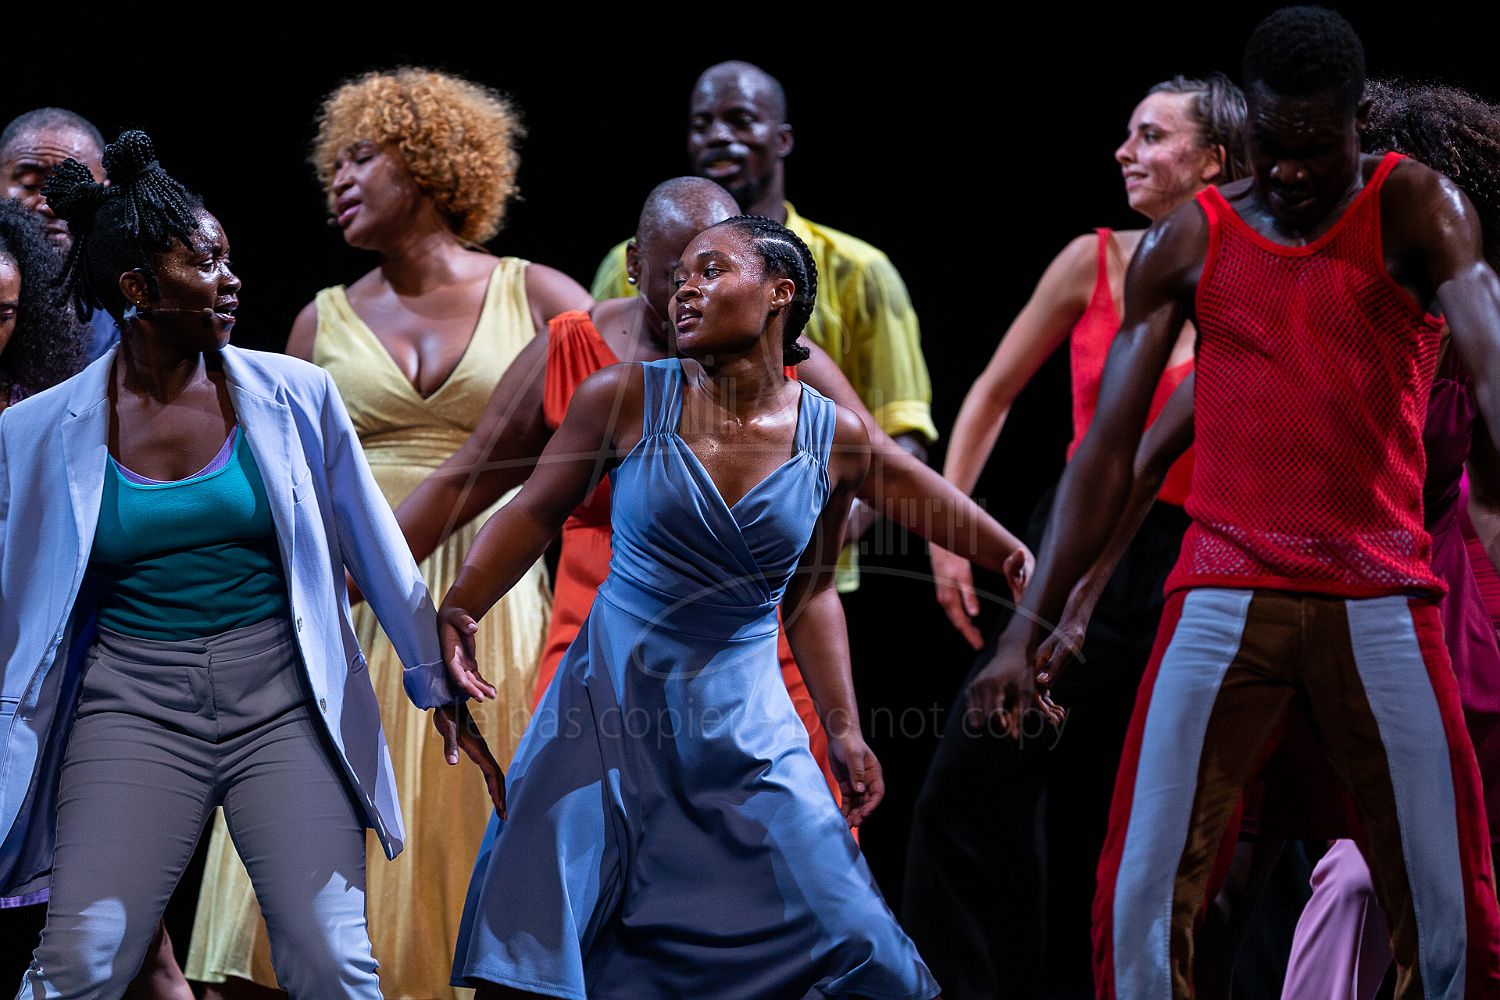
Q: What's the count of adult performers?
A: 10